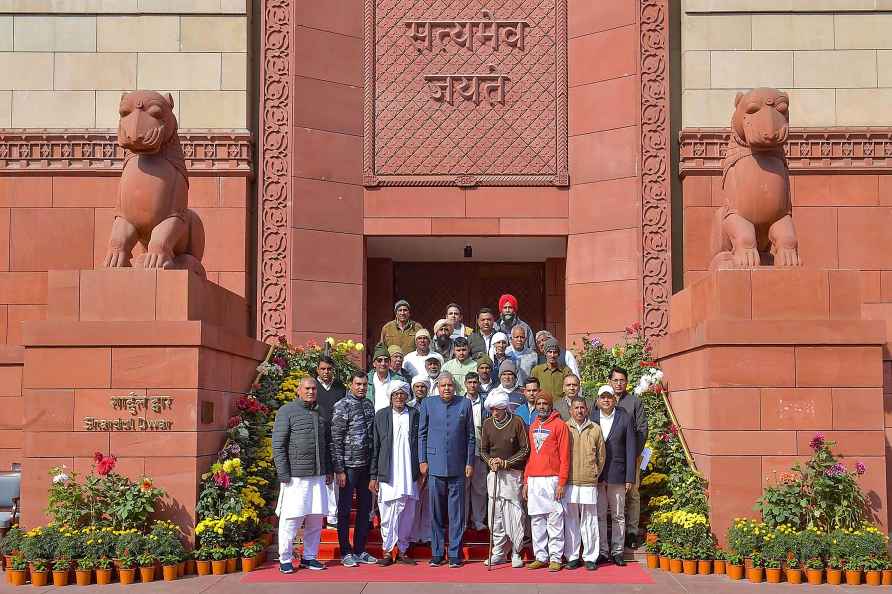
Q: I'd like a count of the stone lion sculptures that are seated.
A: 2